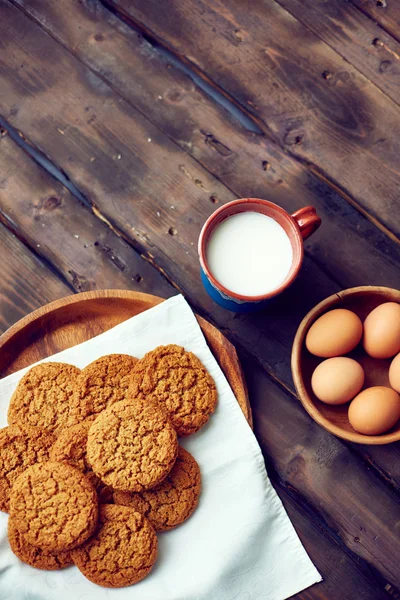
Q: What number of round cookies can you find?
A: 10